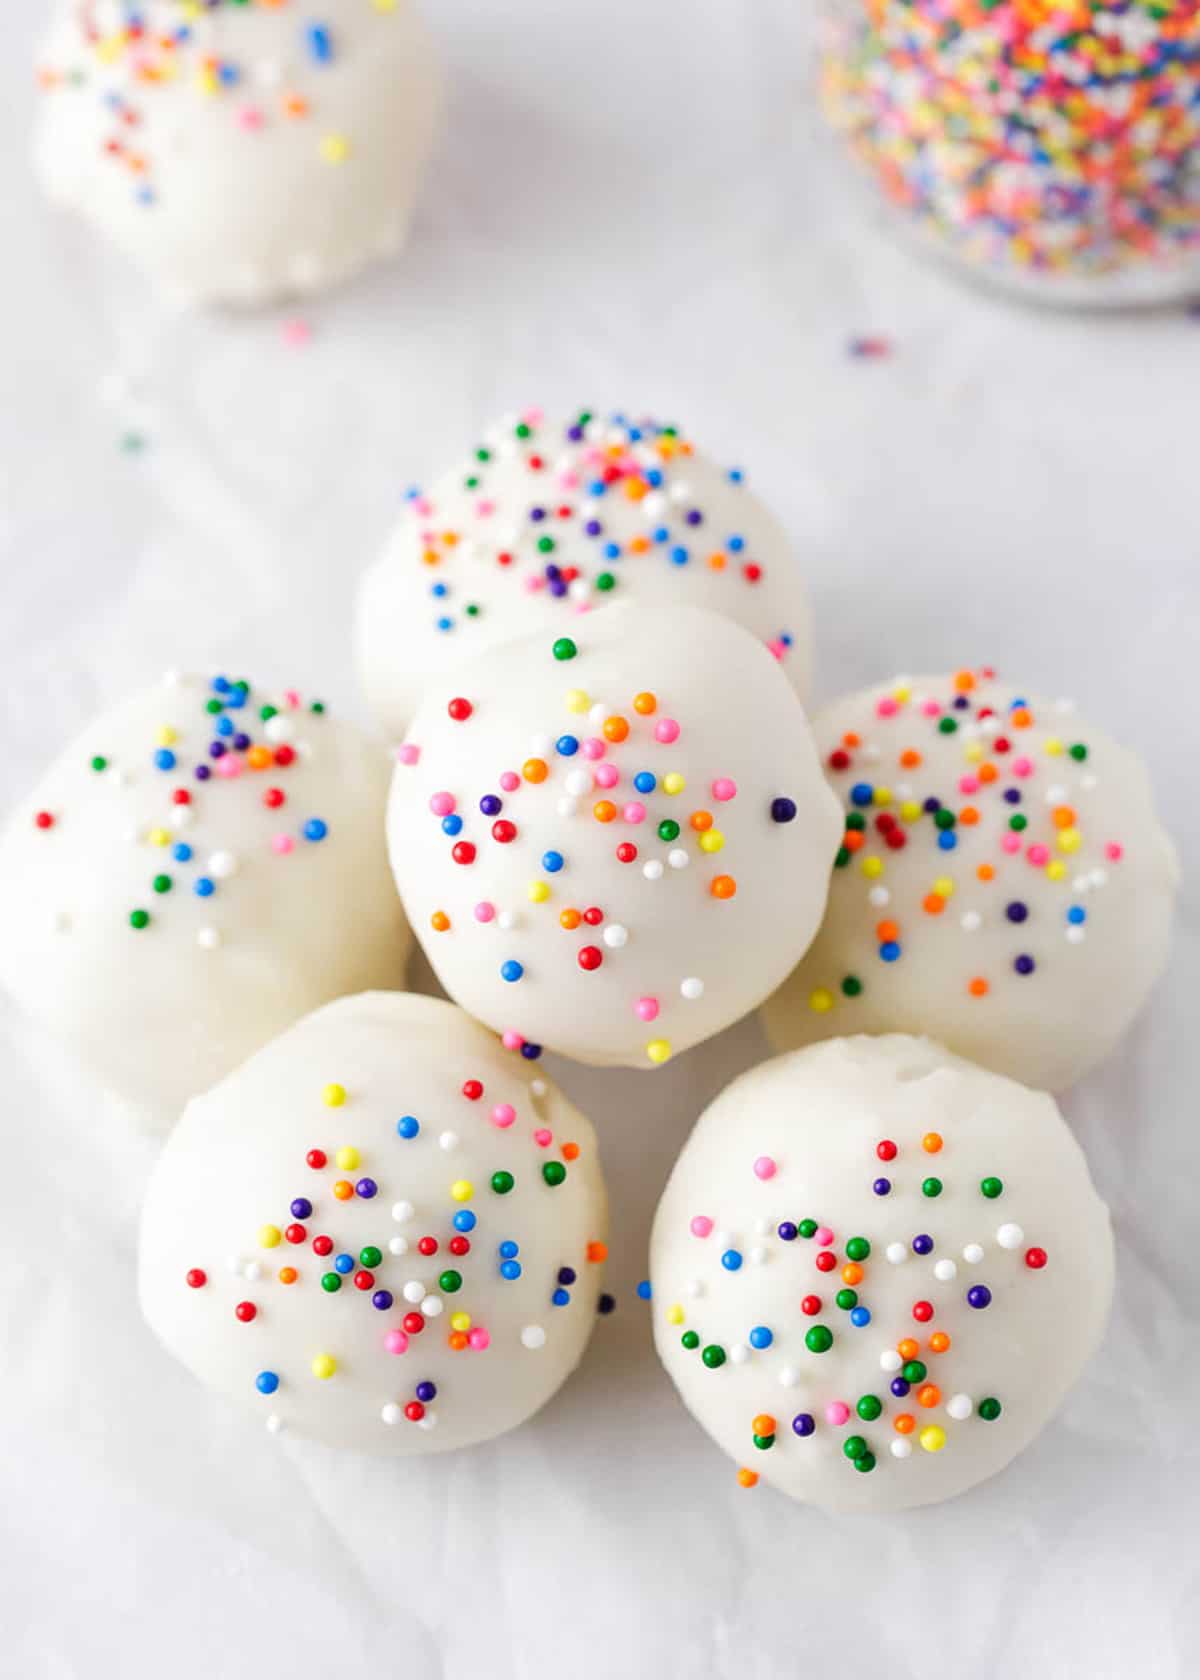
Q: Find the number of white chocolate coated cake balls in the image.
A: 7